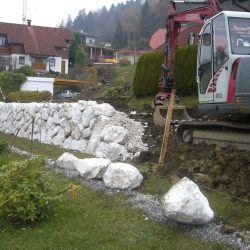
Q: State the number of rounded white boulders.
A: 4